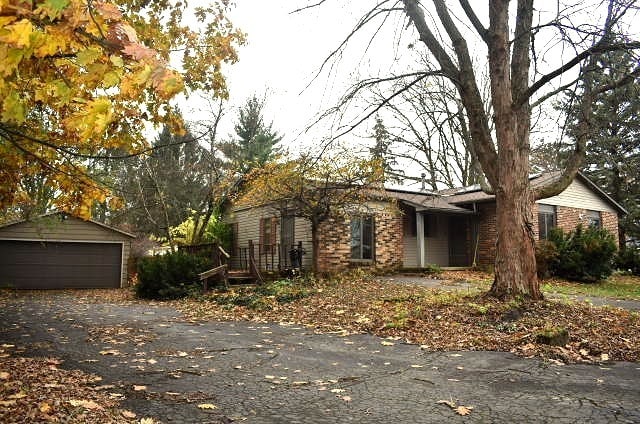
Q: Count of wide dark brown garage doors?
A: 1